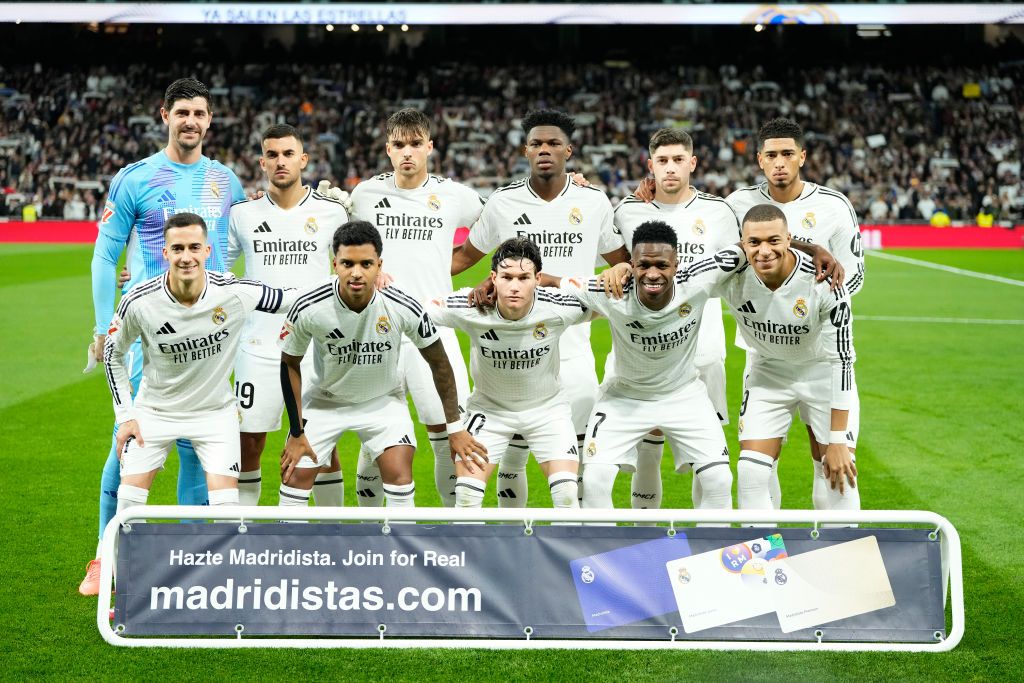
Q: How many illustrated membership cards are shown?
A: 3